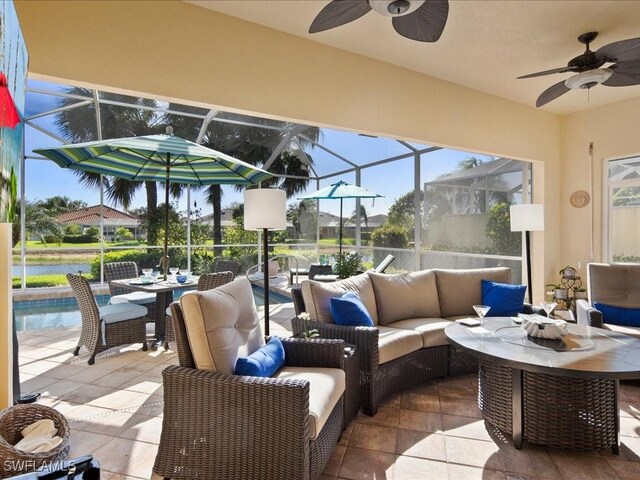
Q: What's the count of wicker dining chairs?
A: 4